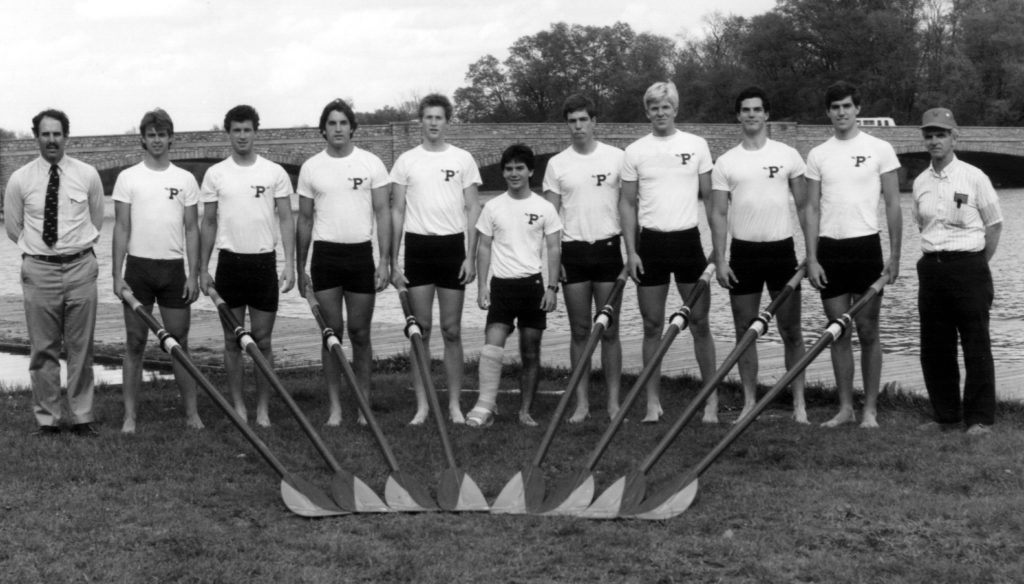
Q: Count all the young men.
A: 9